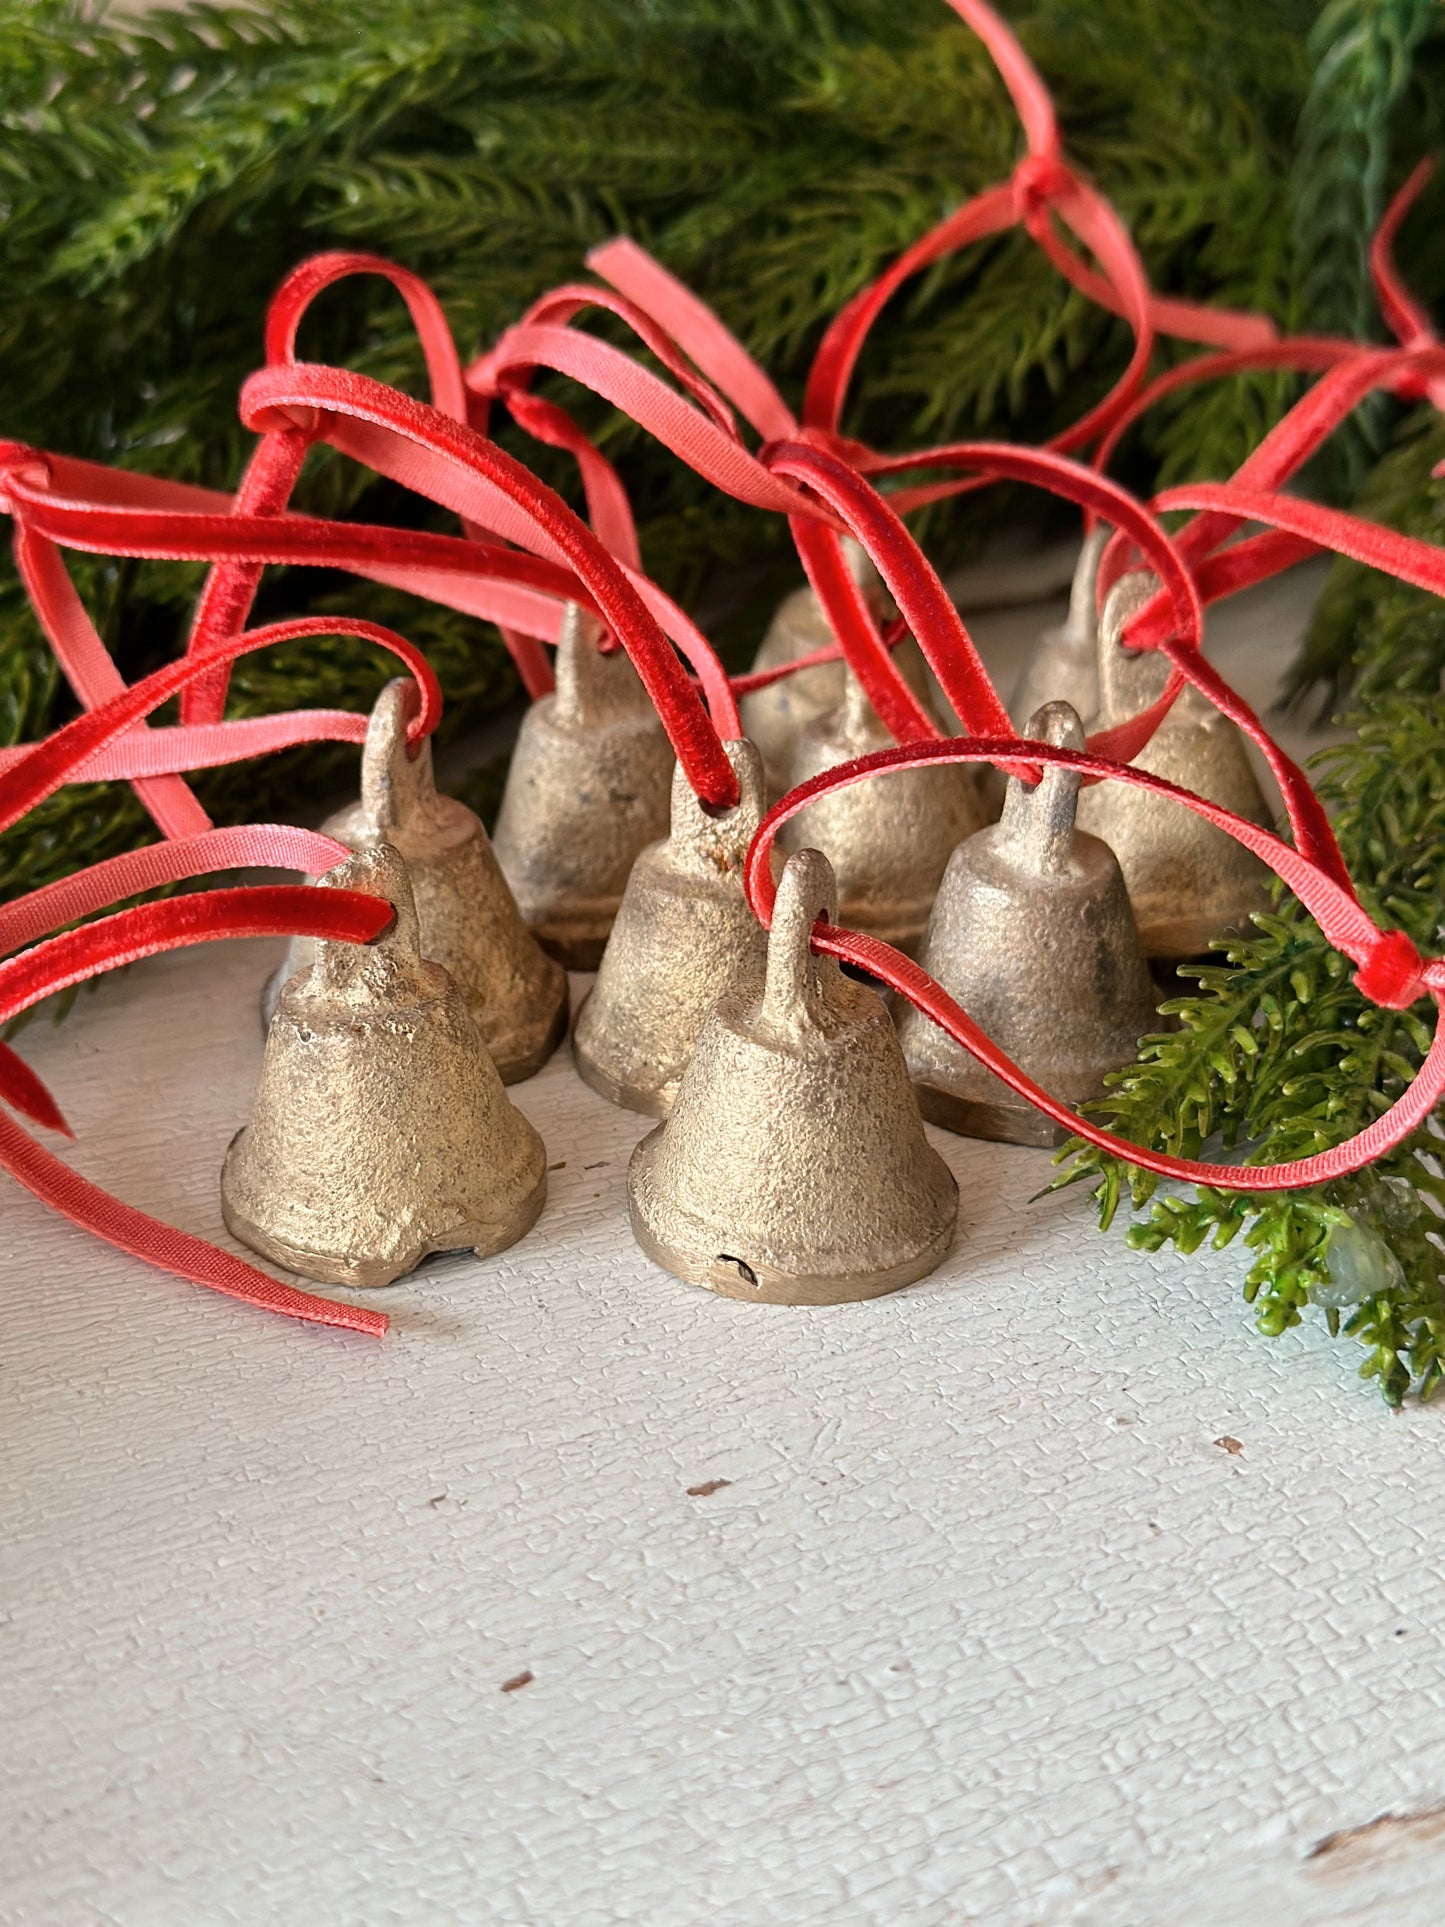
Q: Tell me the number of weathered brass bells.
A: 10